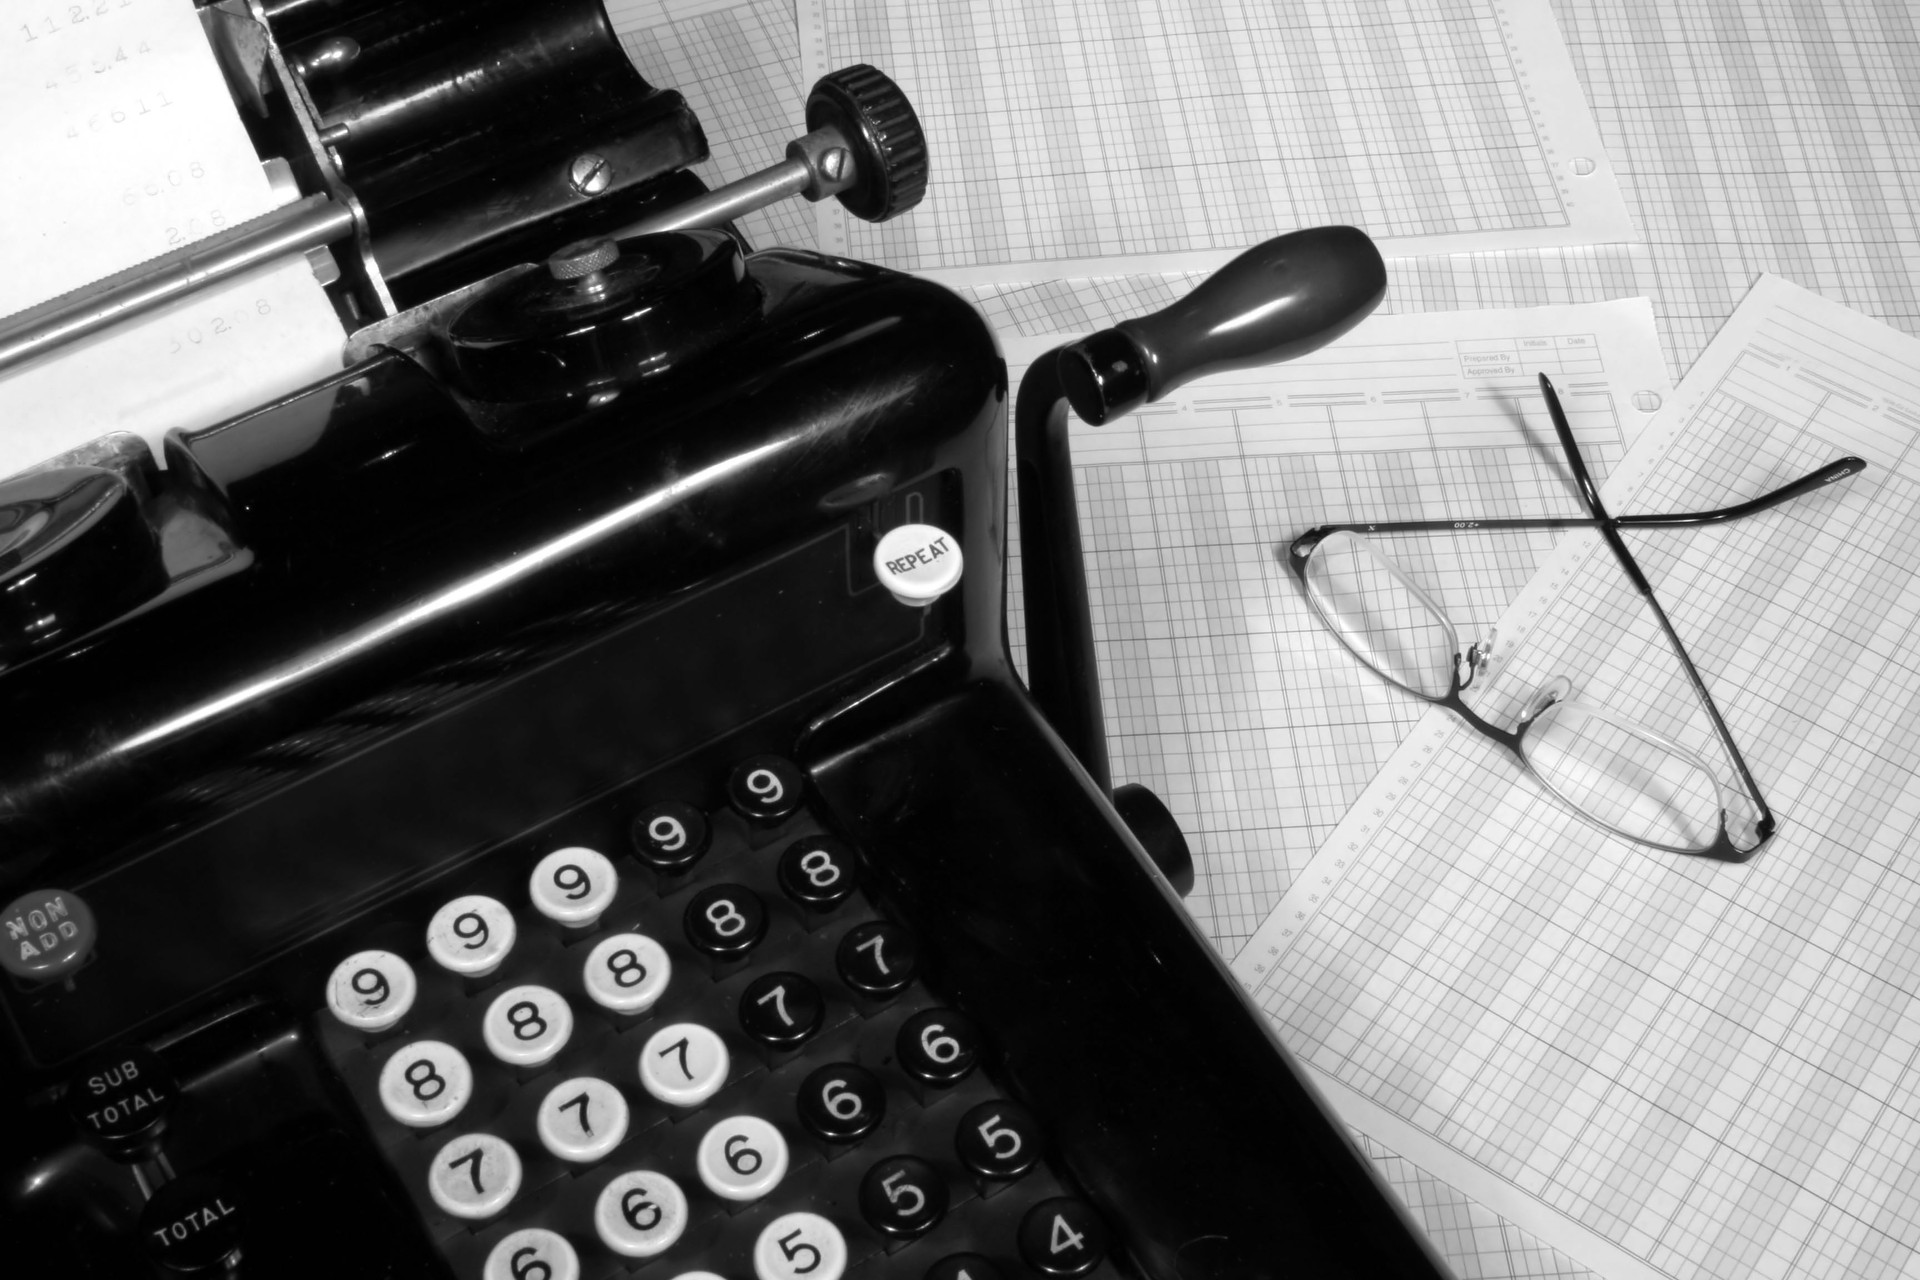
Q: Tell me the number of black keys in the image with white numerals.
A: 12